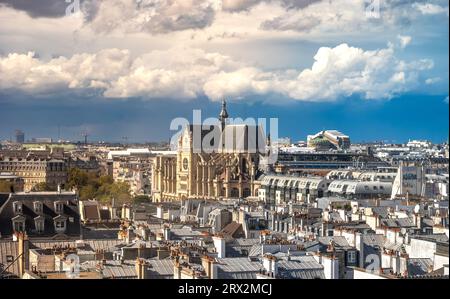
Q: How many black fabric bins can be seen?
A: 0